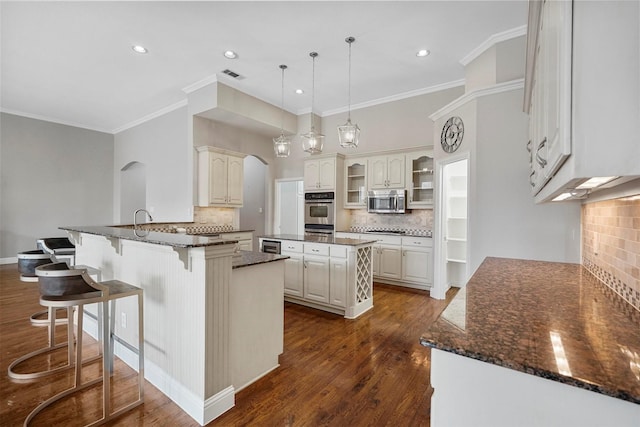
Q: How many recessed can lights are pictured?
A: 4